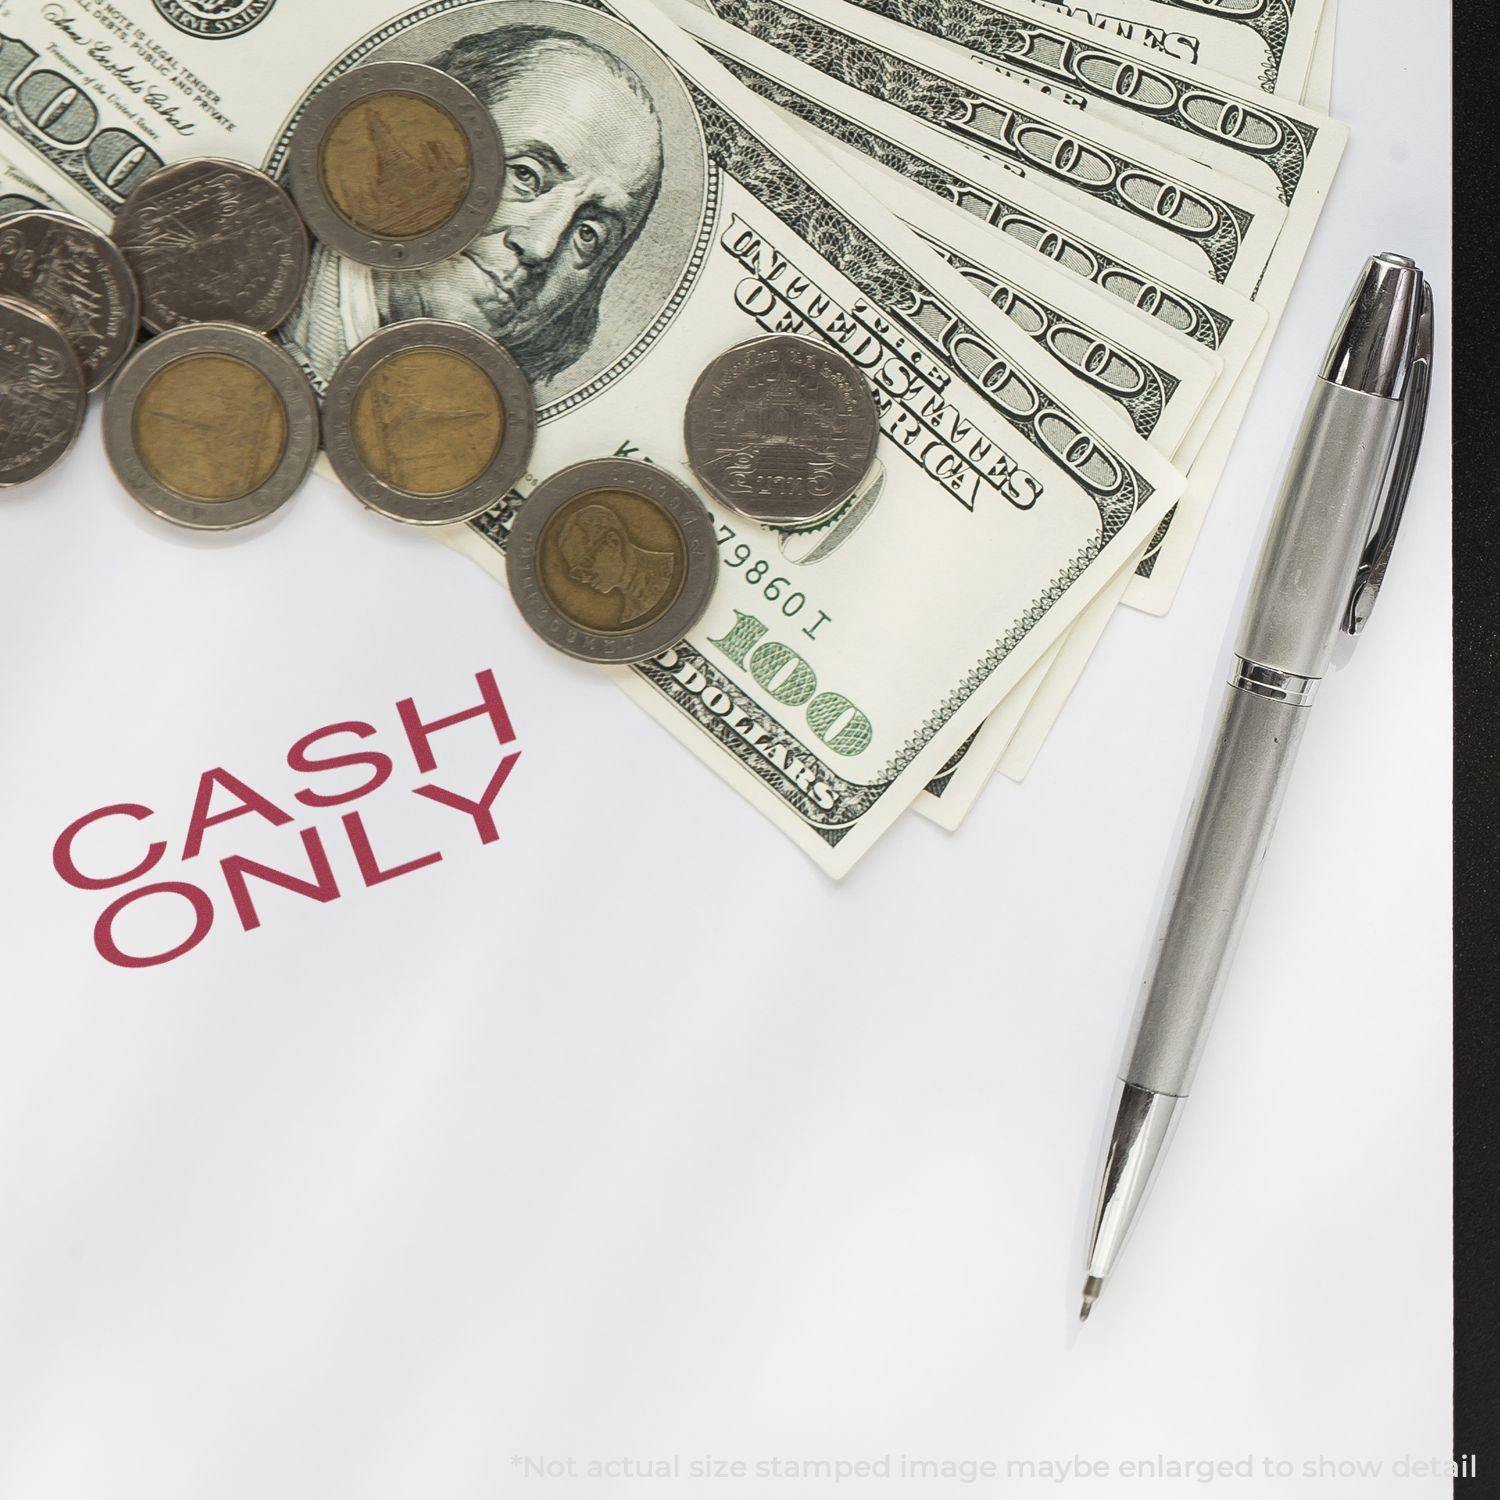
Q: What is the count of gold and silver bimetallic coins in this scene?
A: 4